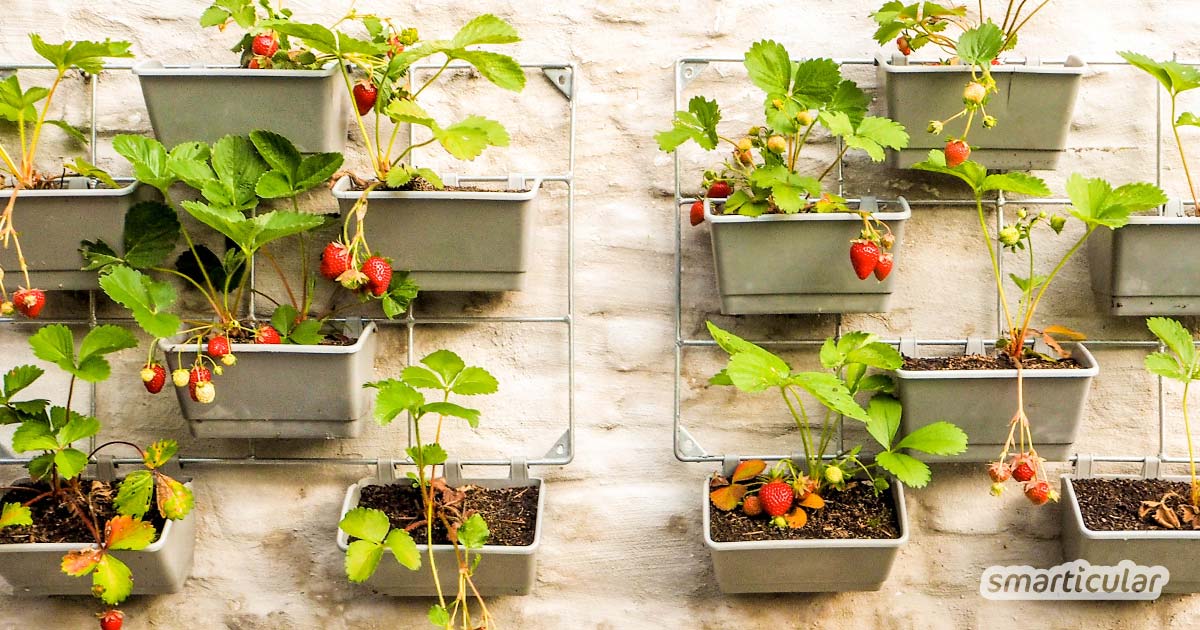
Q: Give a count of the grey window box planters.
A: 12